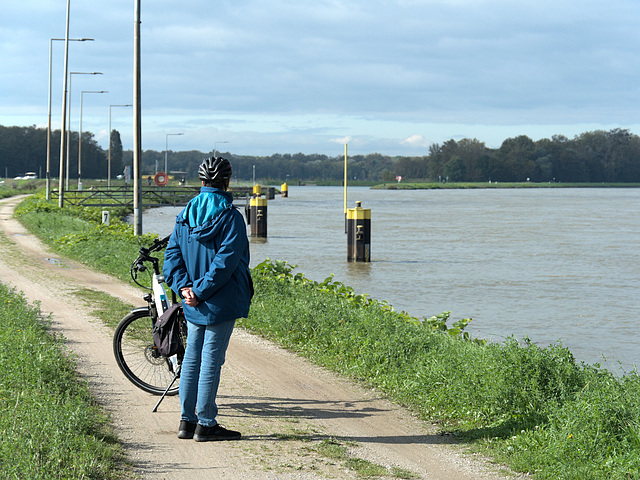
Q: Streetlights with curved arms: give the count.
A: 6